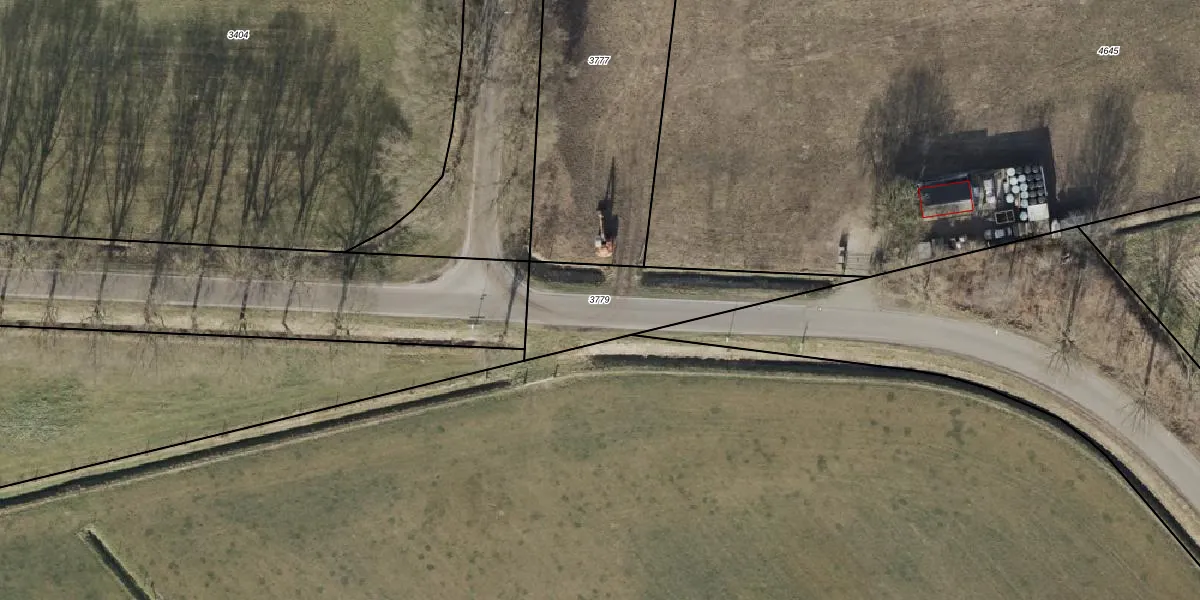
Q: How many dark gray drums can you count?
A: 11